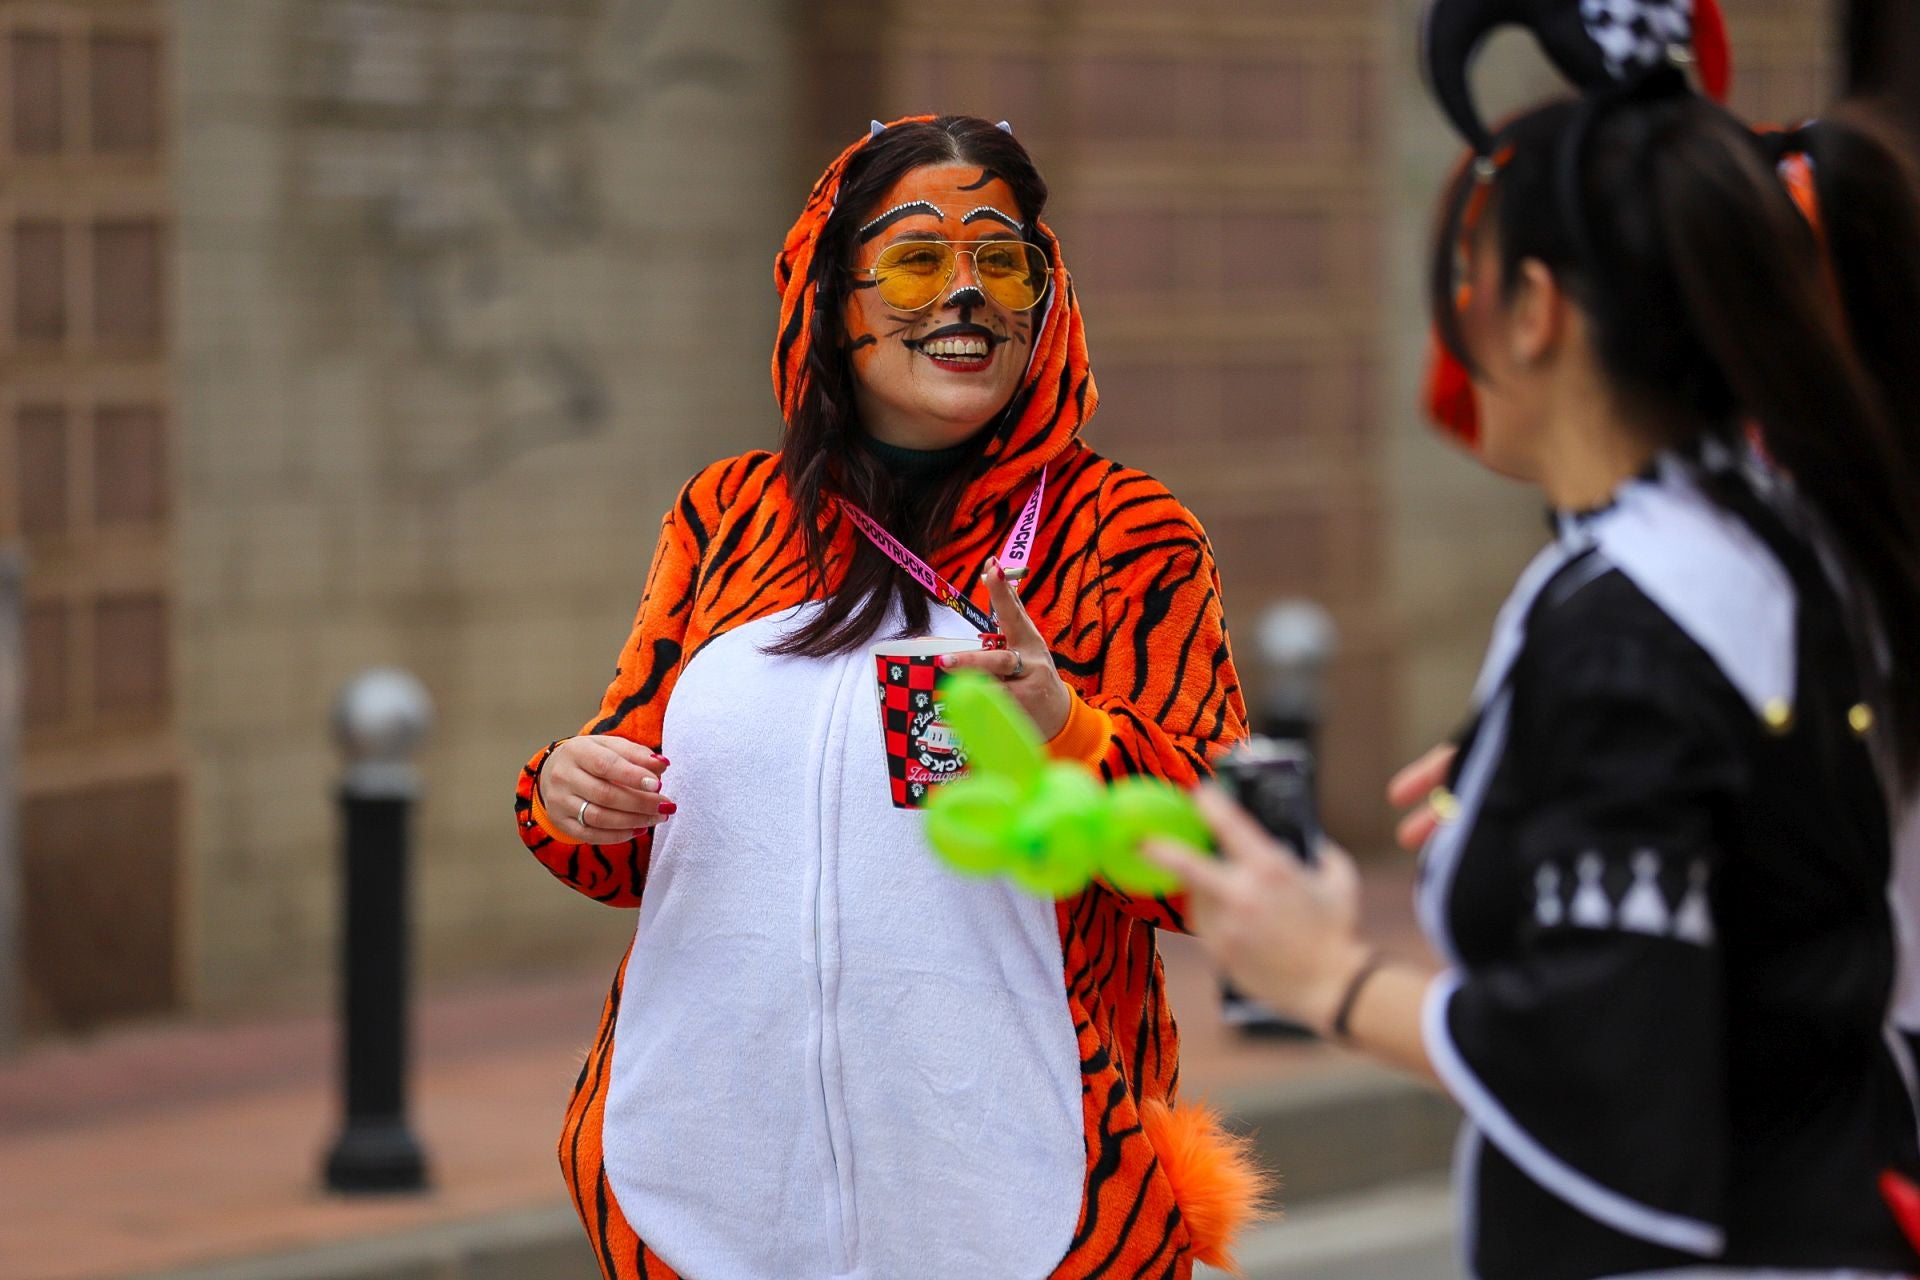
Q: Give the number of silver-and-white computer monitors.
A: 0